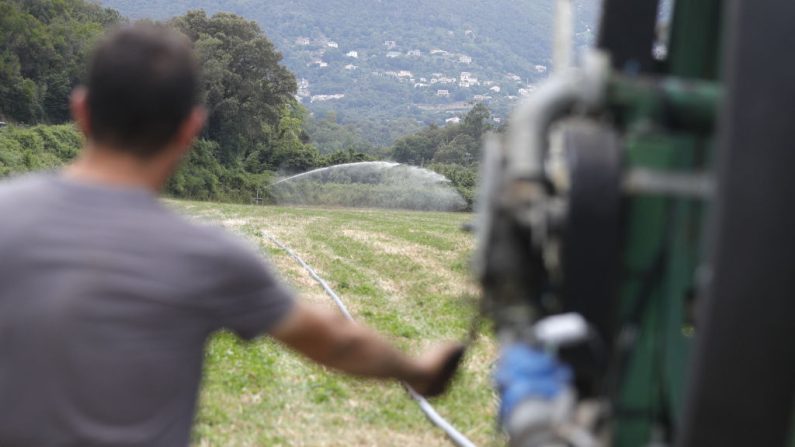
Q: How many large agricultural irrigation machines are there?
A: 1